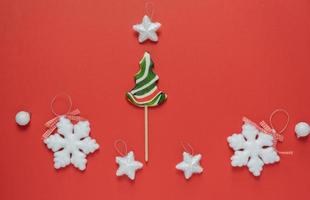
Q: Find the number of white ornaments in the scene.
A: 7